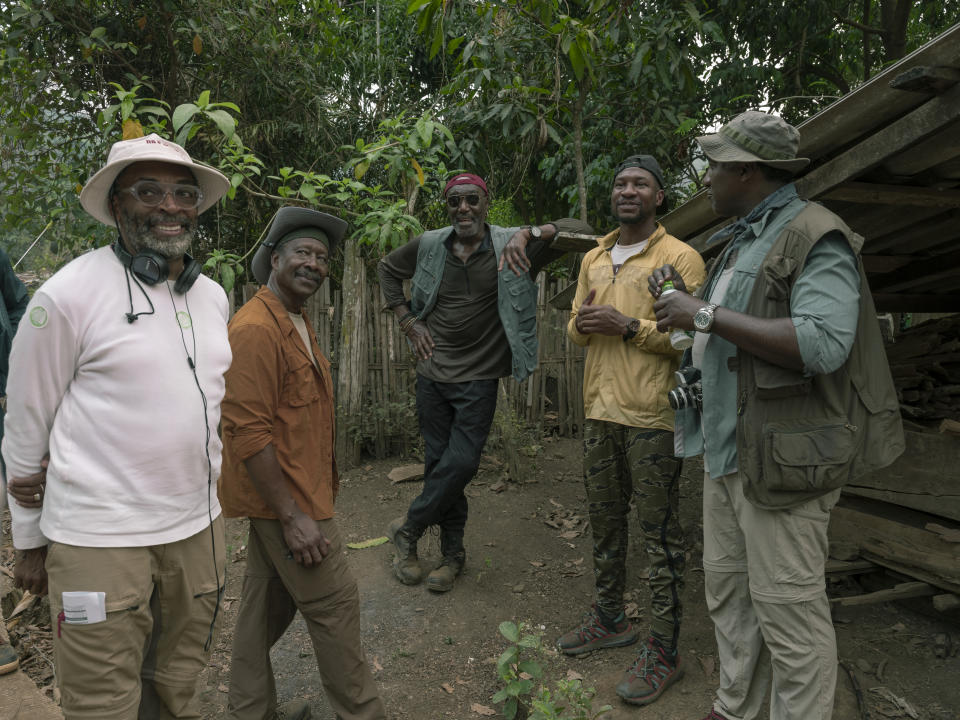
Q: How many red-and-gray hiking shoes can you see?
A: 2